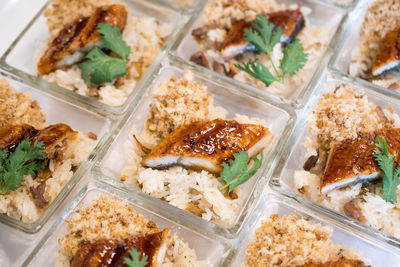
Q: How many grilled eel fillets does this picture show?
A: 8